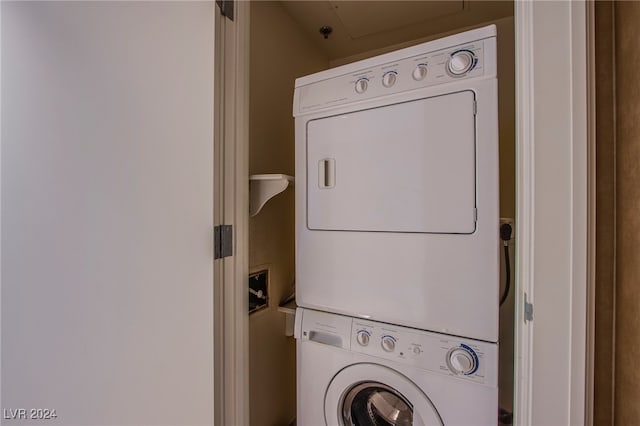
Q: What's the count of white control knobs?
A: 7